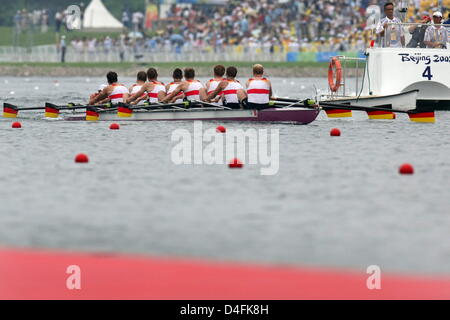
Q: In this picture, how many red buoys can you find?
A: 7